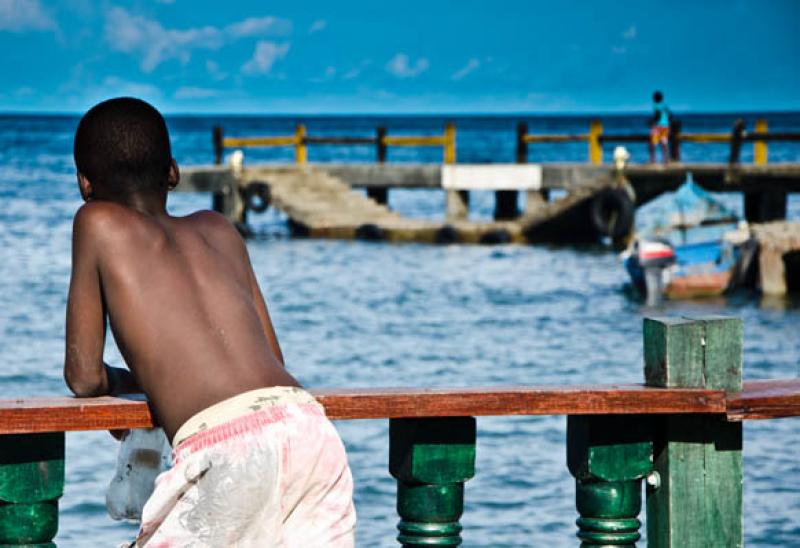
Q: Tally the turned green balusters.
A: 3